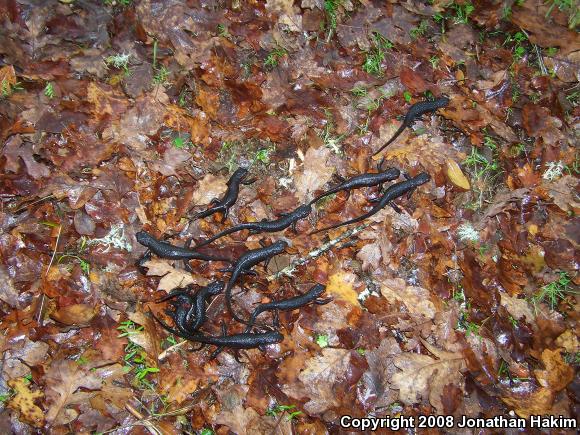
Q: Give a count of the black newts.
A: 11